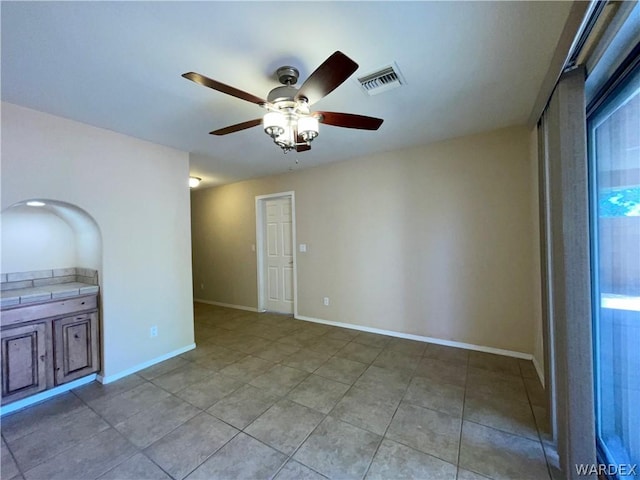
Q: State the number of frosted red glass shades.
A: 0